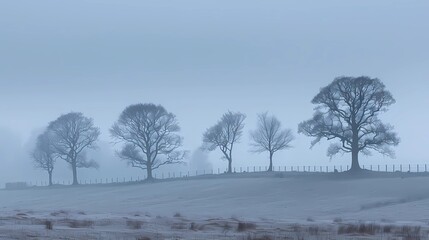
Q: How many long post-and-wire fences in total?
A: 1